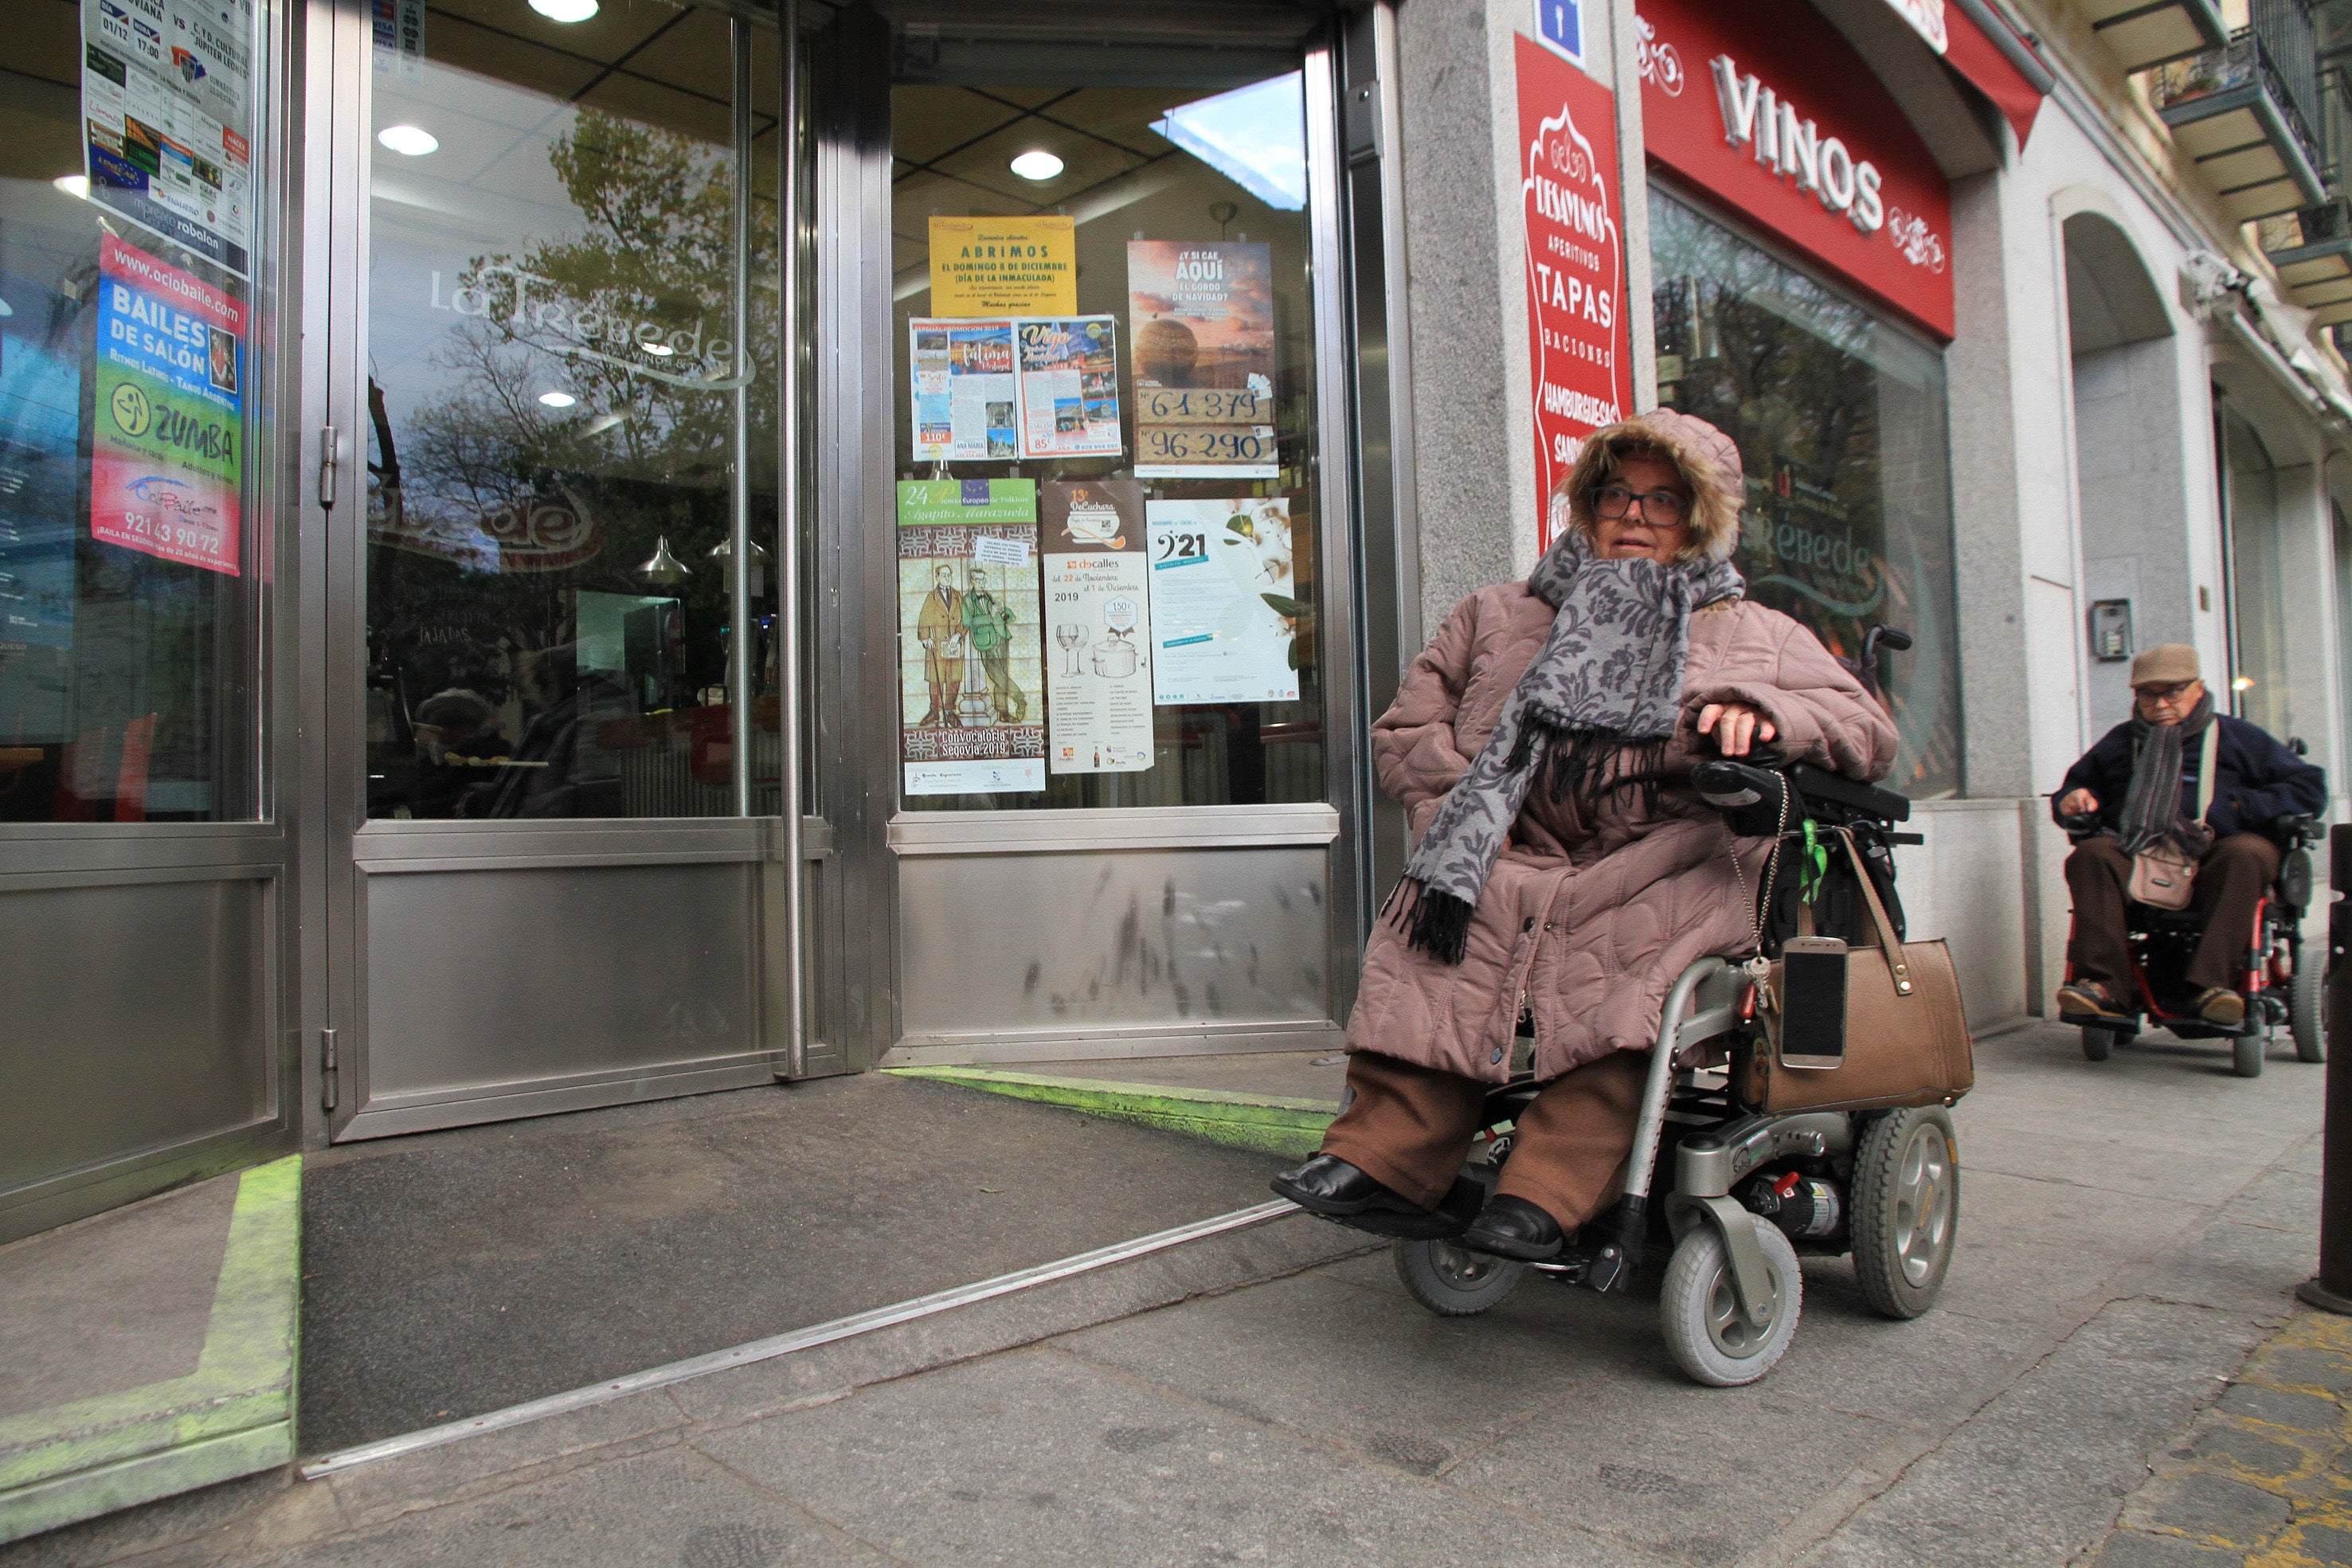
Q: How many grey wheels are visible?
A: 6